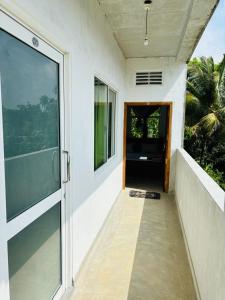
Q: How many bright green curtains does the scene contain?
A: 1